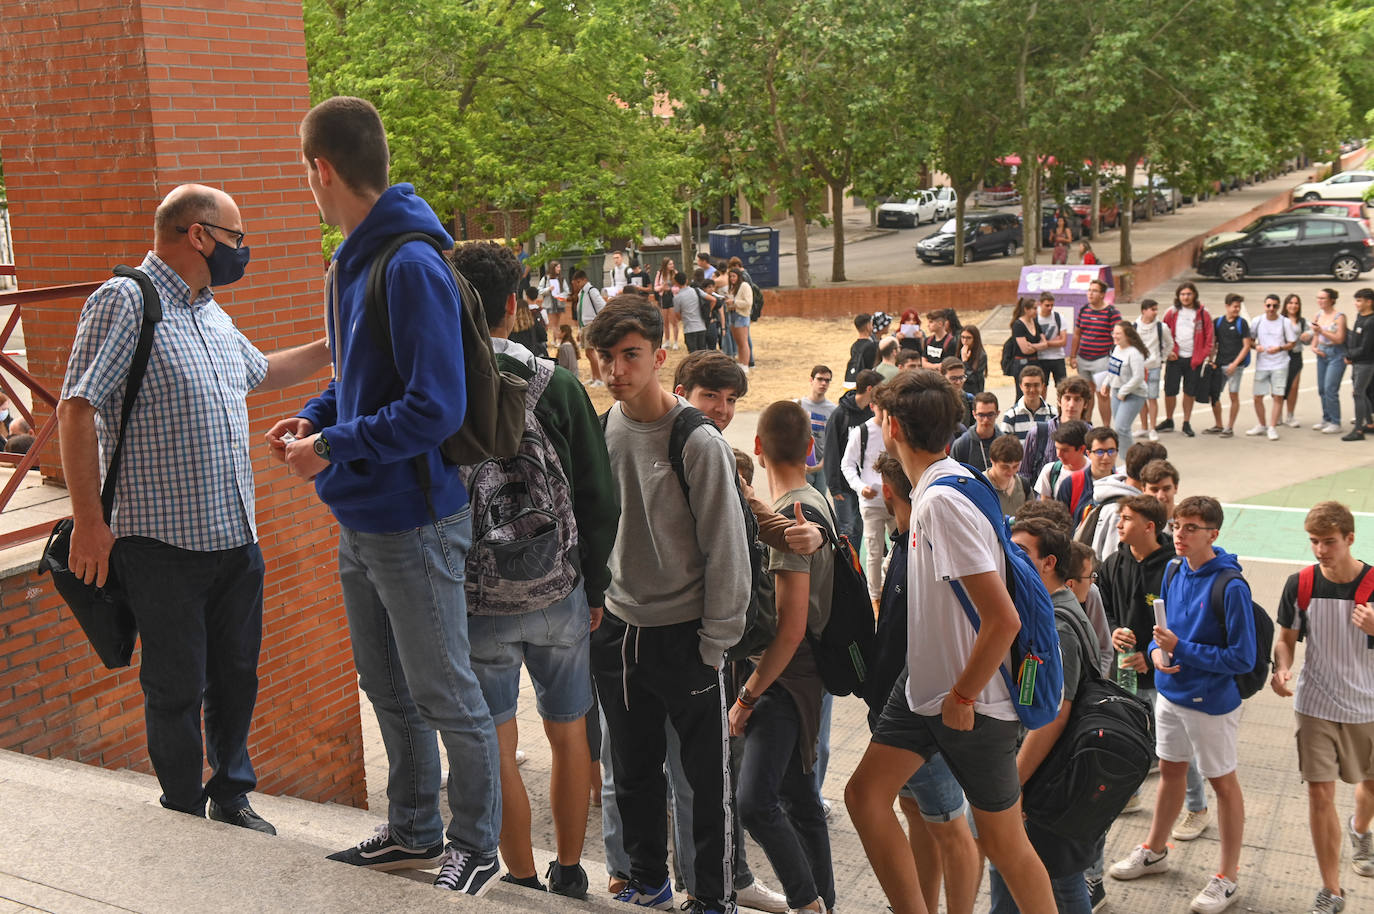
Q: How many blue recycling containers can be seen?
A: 1